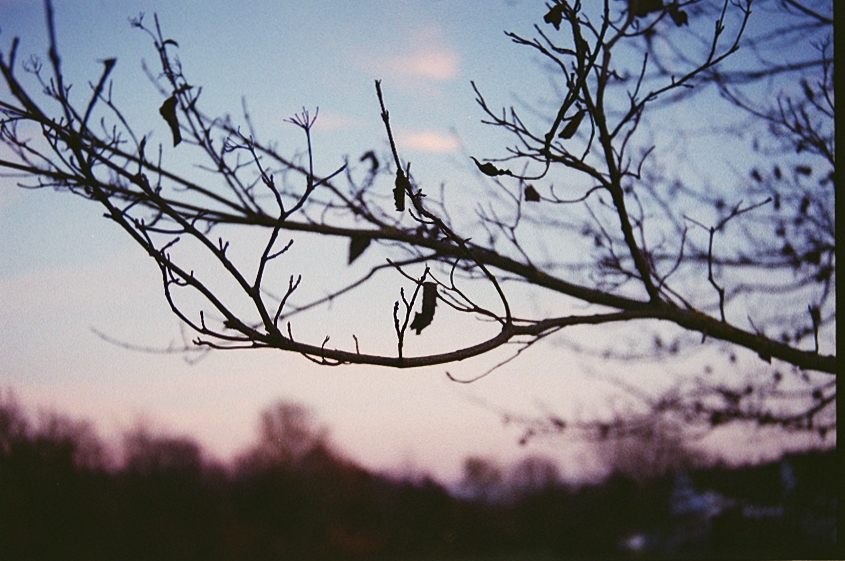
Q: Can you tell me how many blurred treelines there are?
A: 1